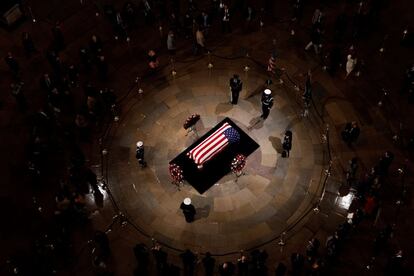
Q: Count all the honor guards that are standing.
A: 5